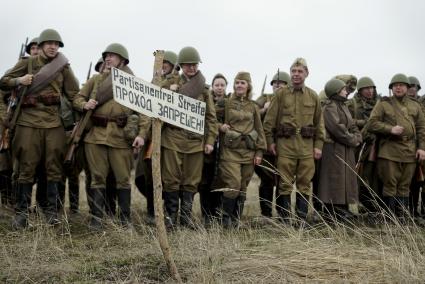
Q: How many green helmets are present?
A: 11